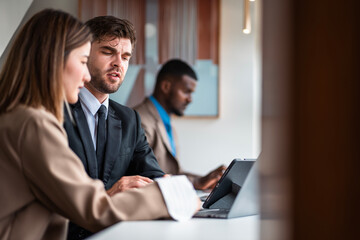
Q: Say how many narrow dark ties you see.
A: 1